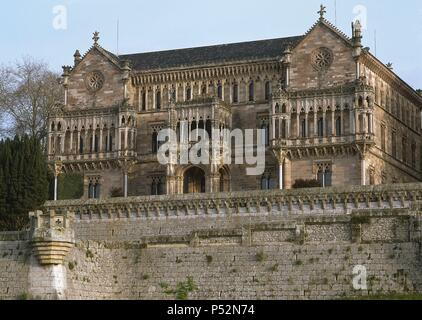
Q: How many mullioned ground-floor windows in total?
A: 4